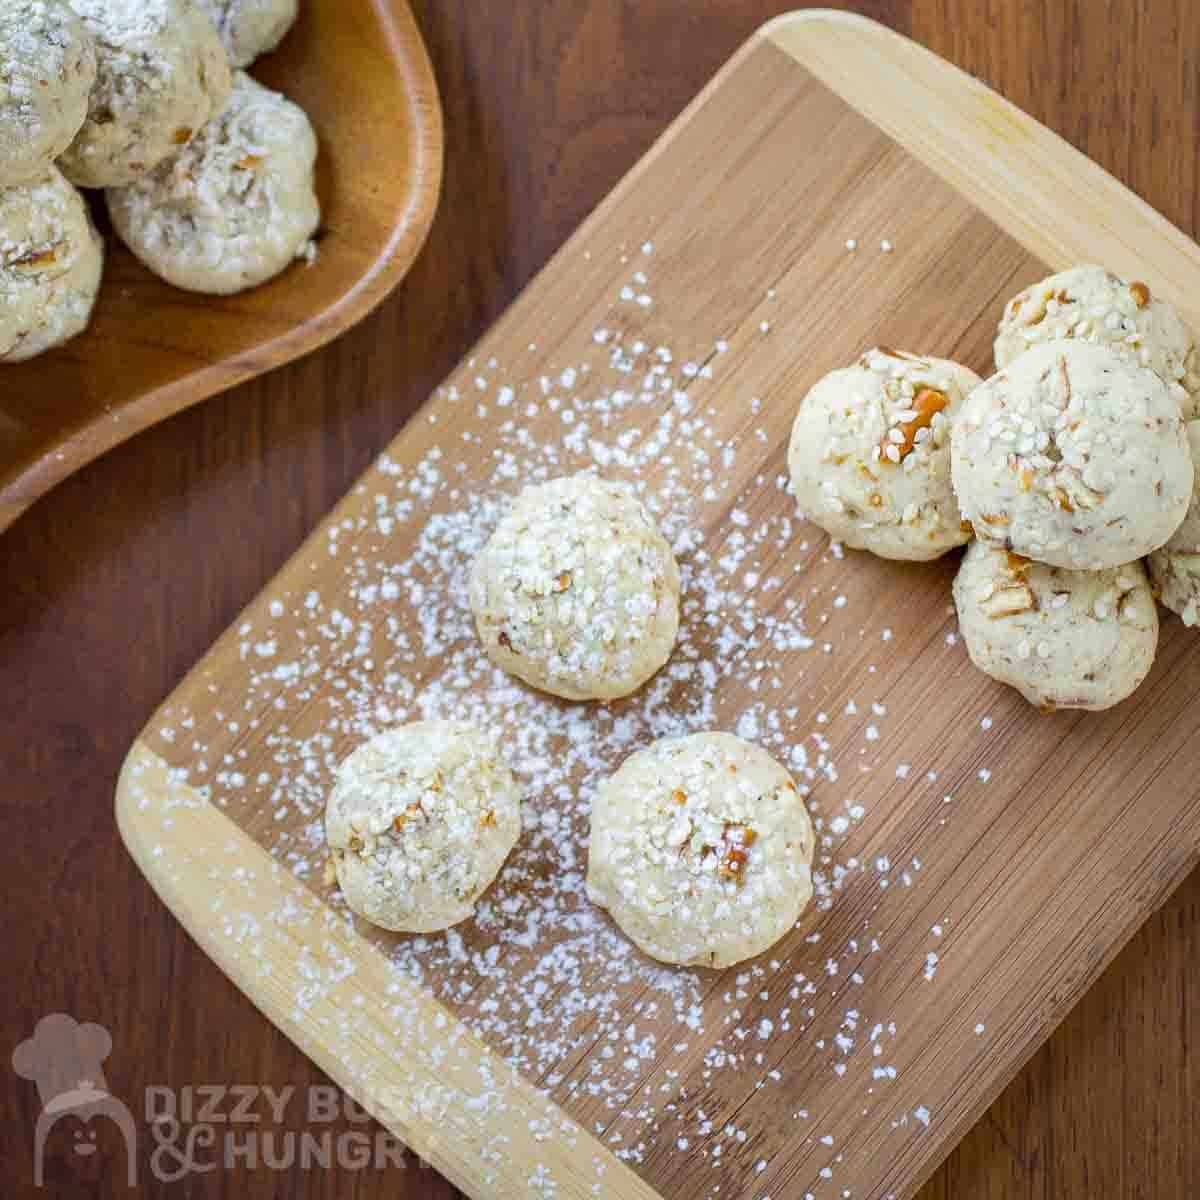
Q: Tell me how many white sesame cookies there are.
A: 13